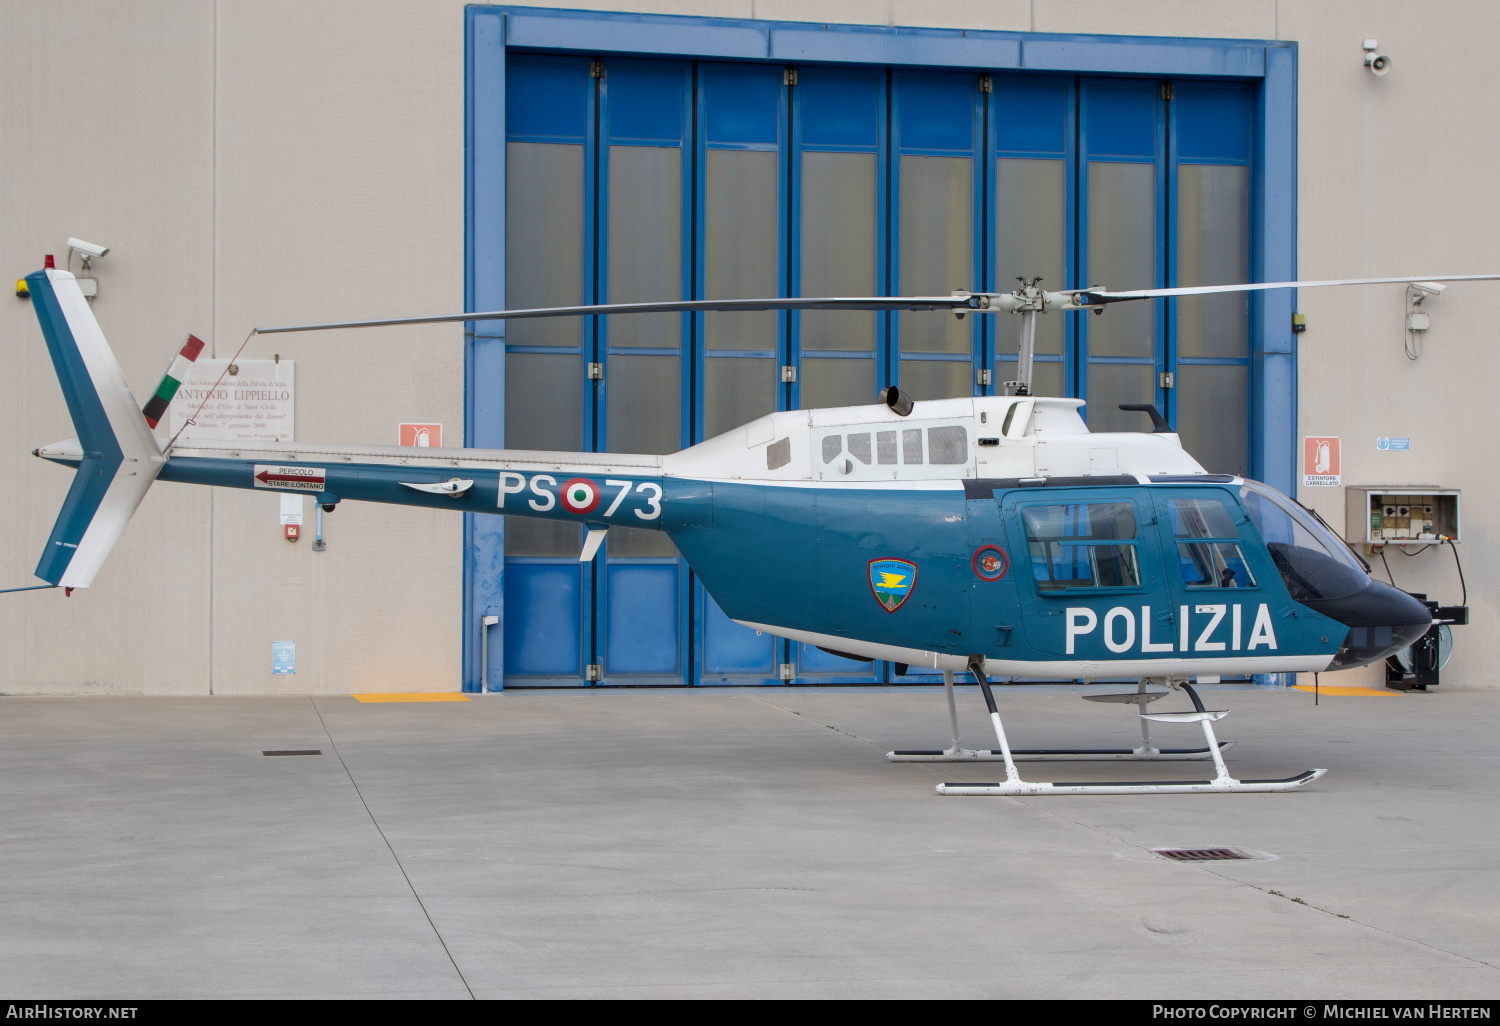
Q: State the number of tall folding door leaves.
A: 8